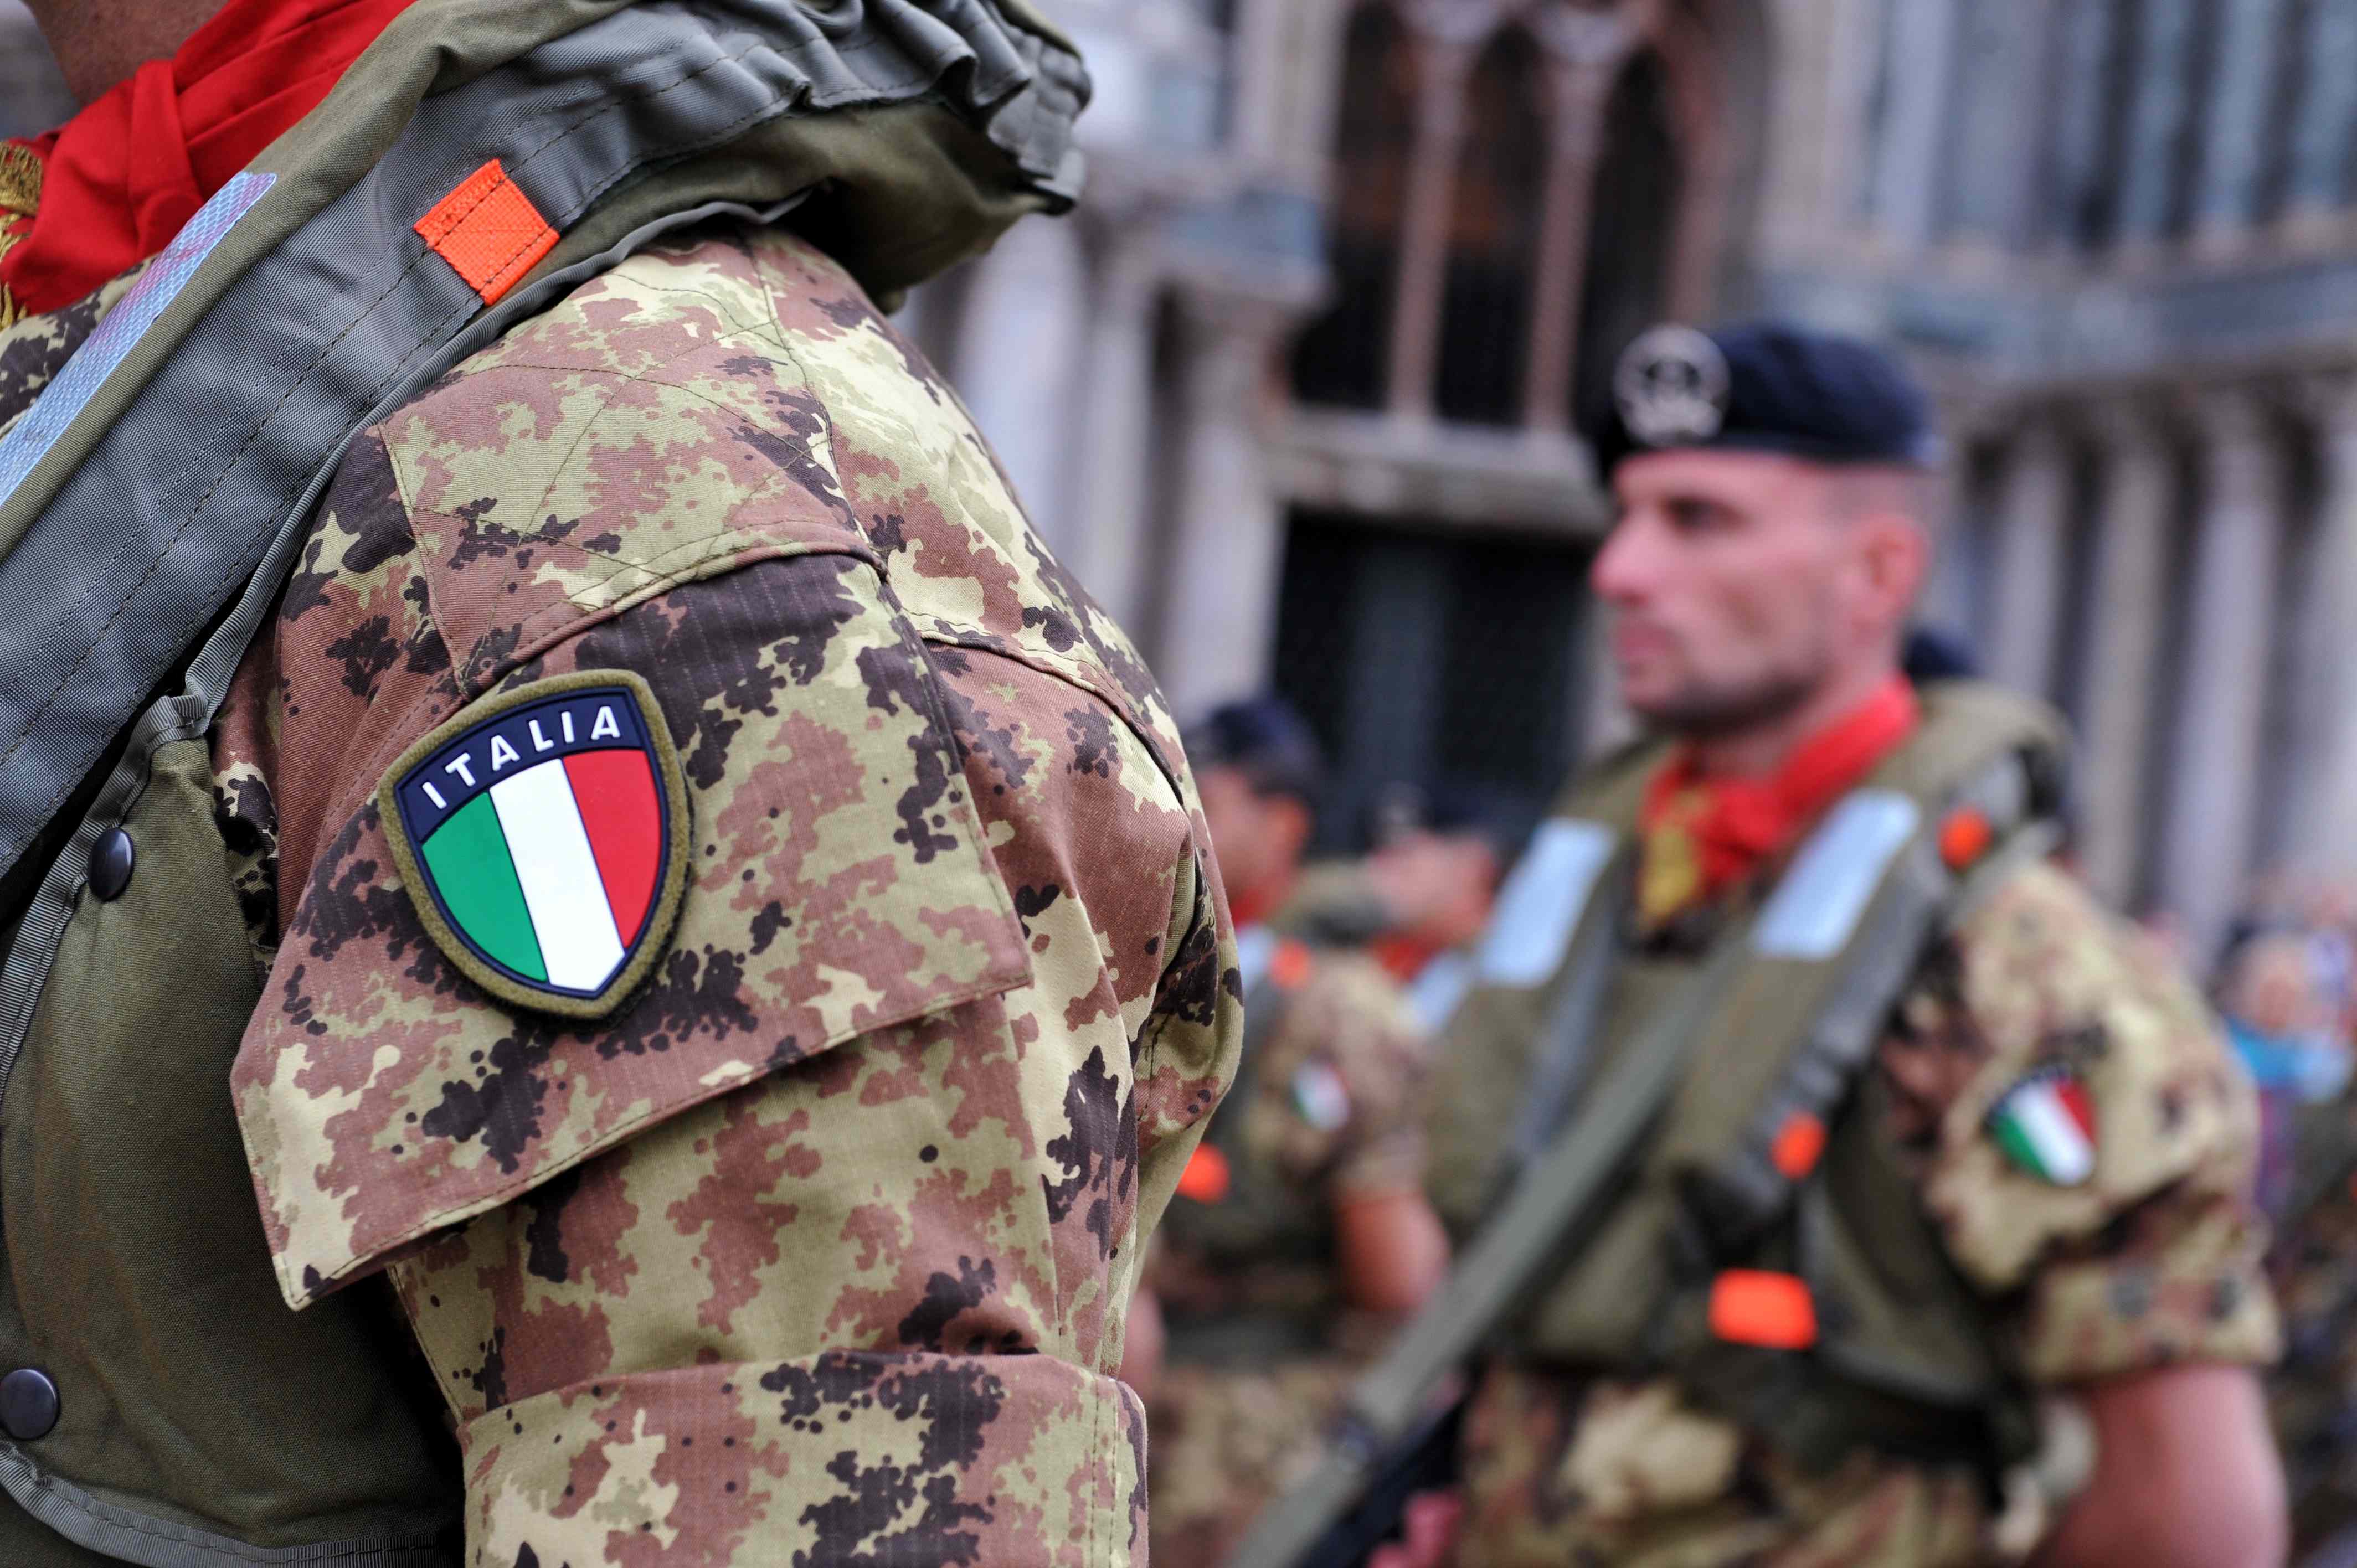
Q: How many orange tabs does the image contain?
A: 6